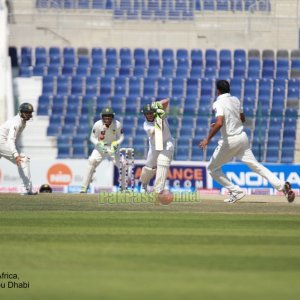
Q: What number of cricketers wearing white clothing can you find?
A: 4